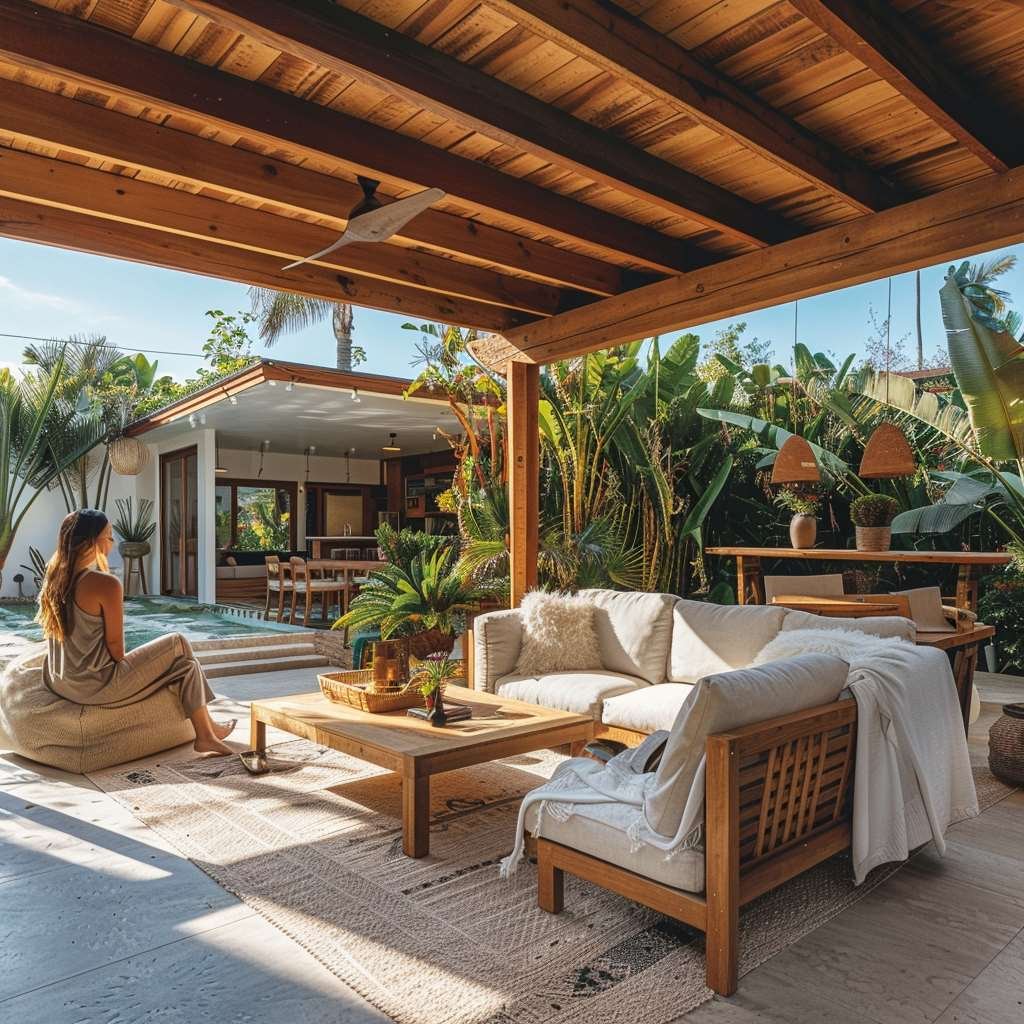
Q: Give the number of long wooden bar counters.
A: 1